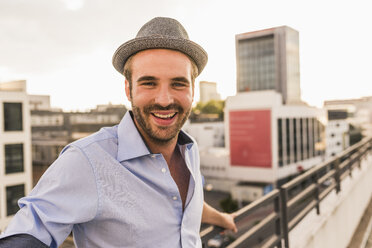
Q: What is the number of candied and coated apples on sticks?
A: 0